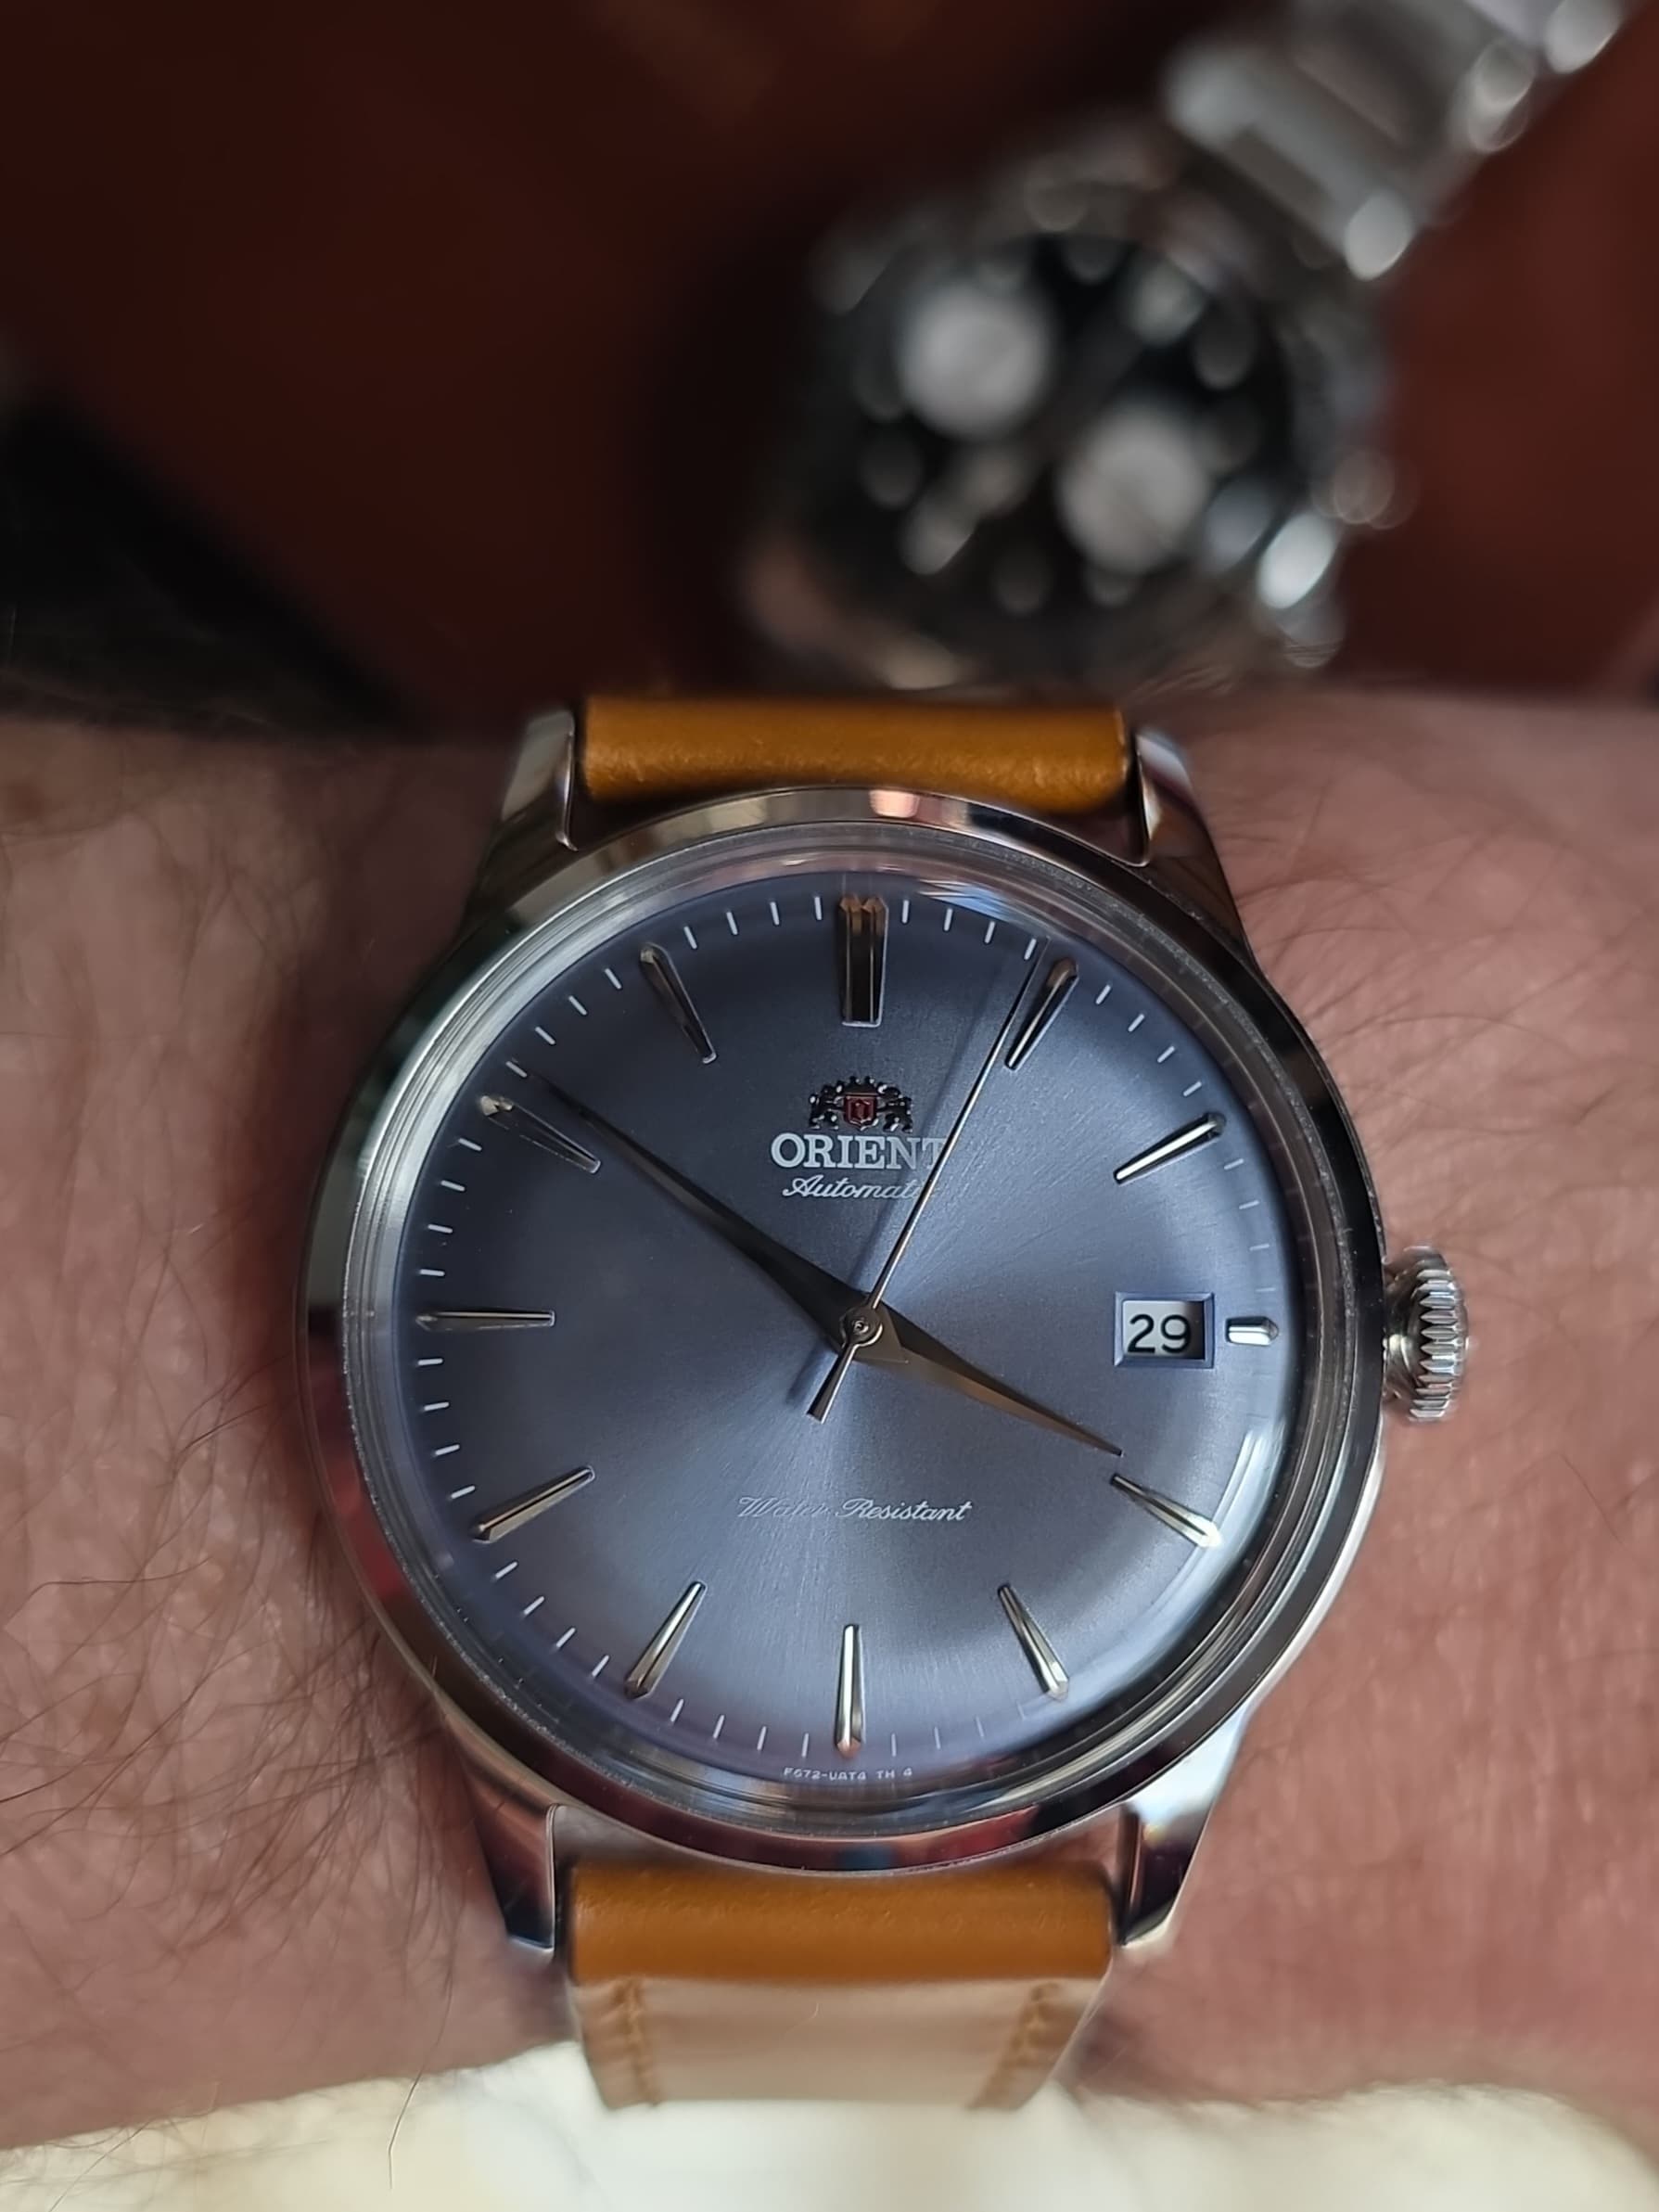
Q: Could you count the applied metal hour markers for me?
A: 12